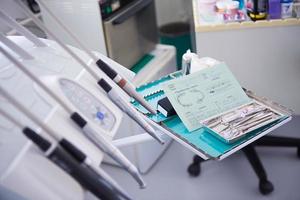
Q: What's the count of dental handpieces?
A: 5